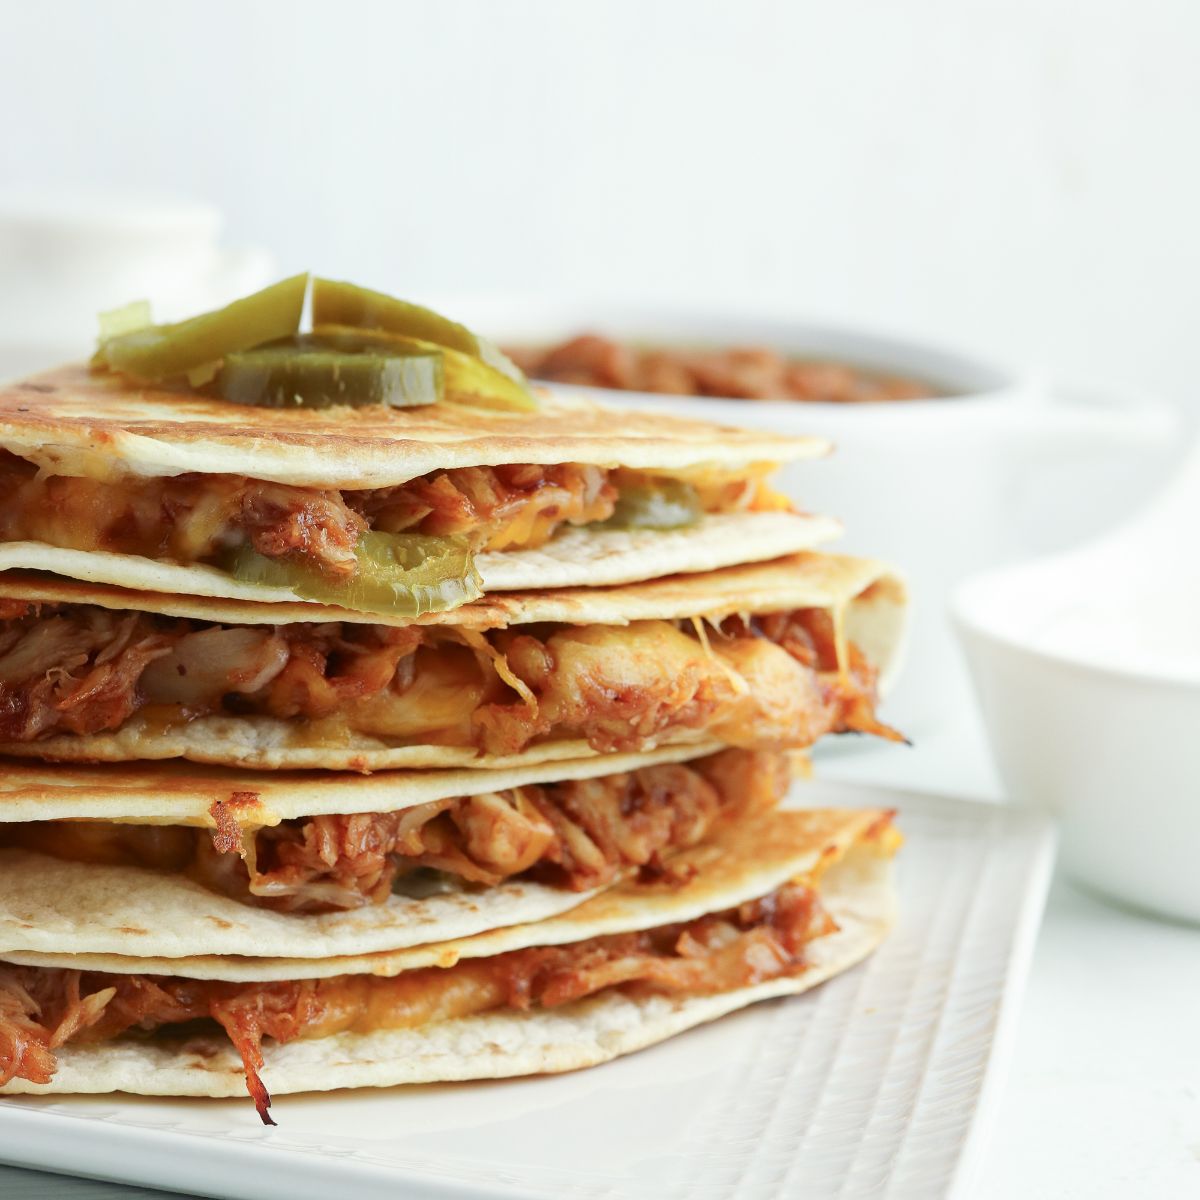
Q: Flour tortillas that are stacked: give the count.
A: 4